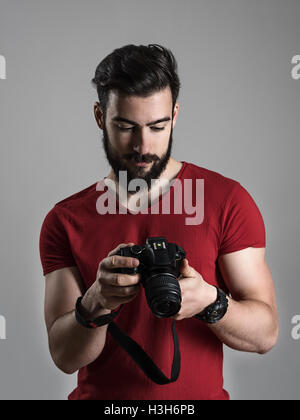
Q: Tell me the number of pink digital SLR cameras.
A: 0